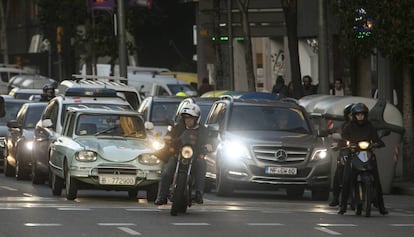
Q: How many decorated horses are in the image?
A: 0